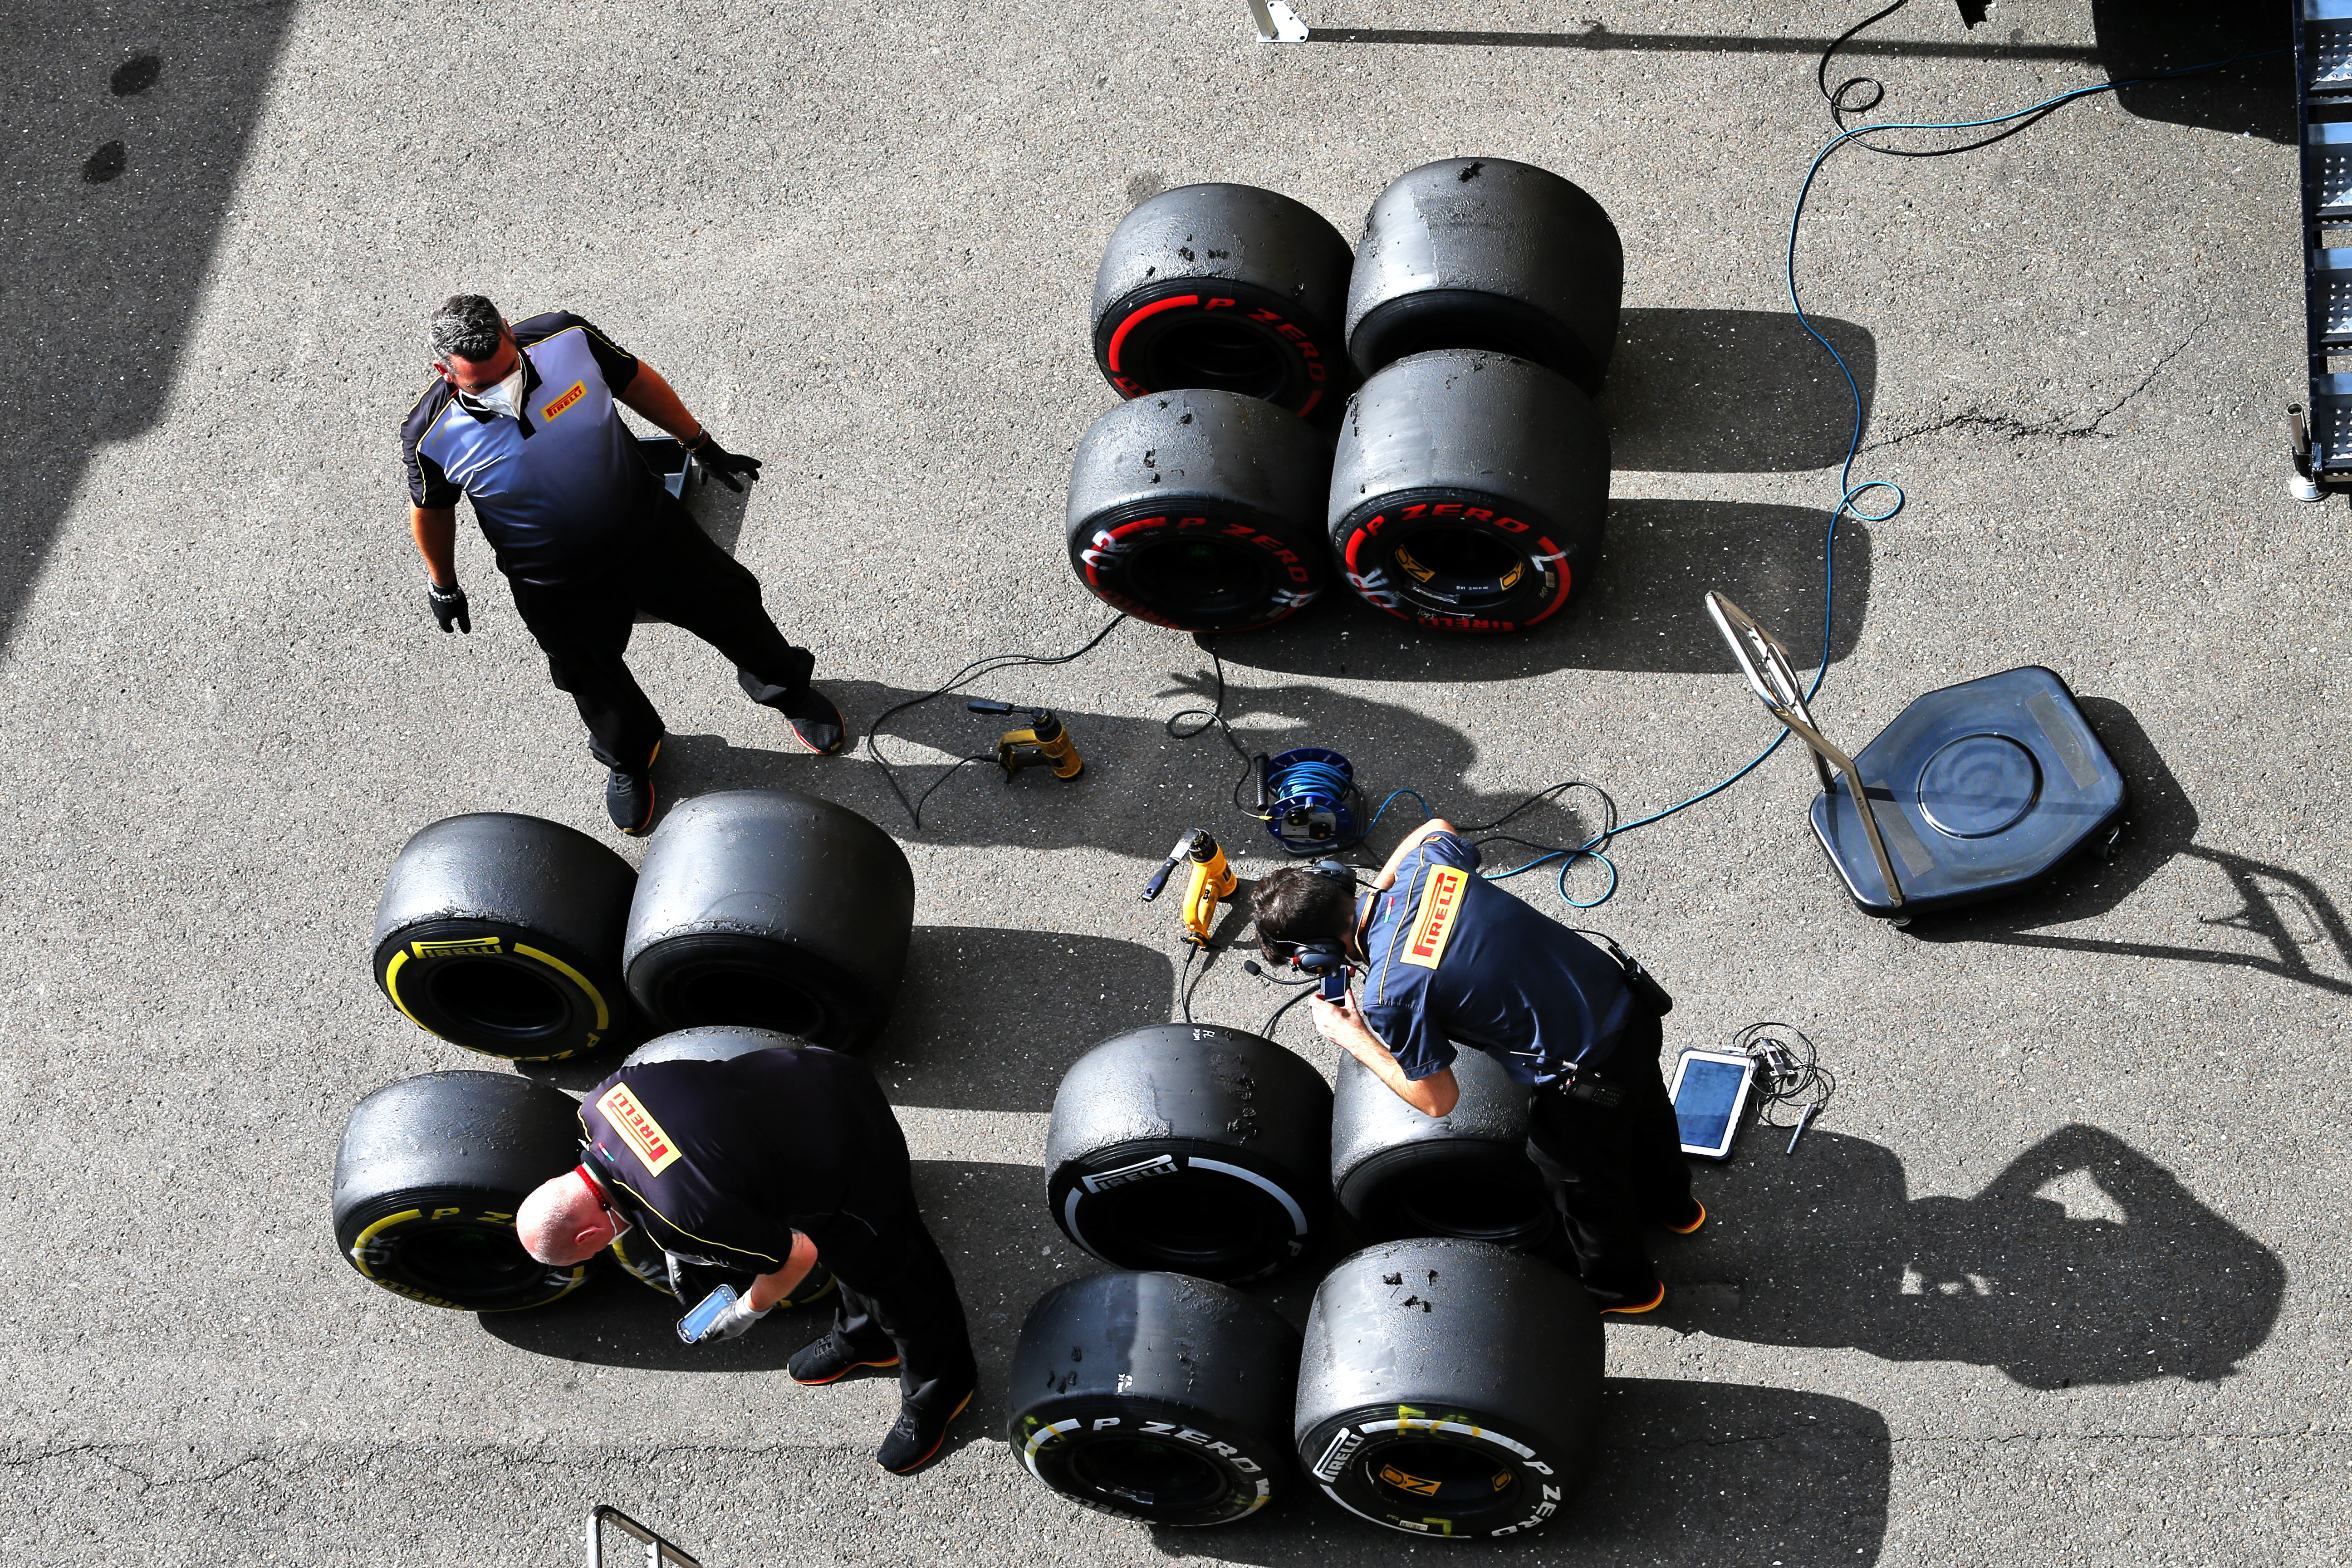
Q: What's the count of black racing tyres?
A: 12